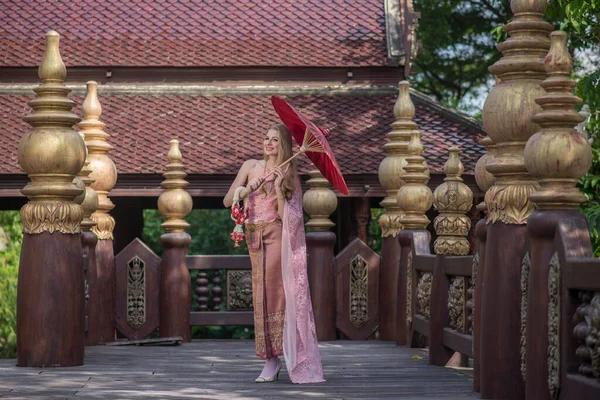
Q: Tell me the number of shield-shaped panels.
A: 2